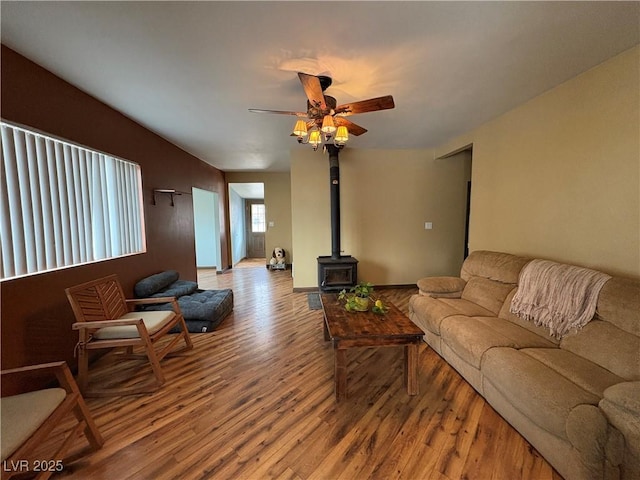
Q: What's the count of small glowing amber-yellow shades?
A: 4